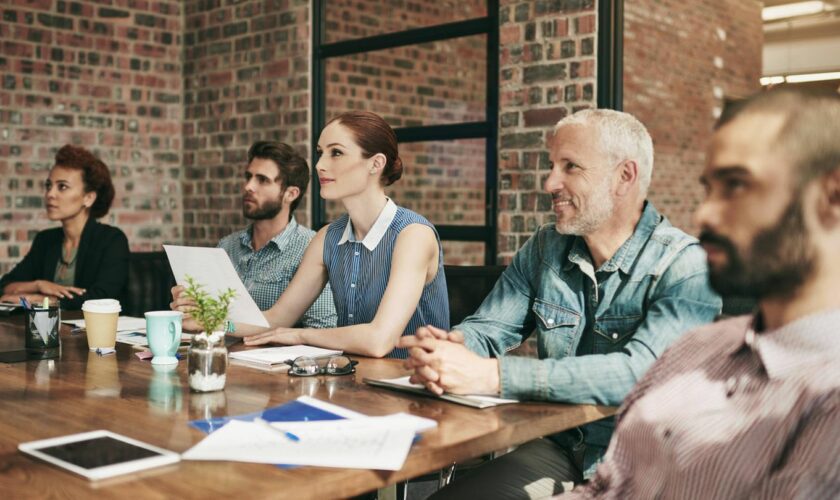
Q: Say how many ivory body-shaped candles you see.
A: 0